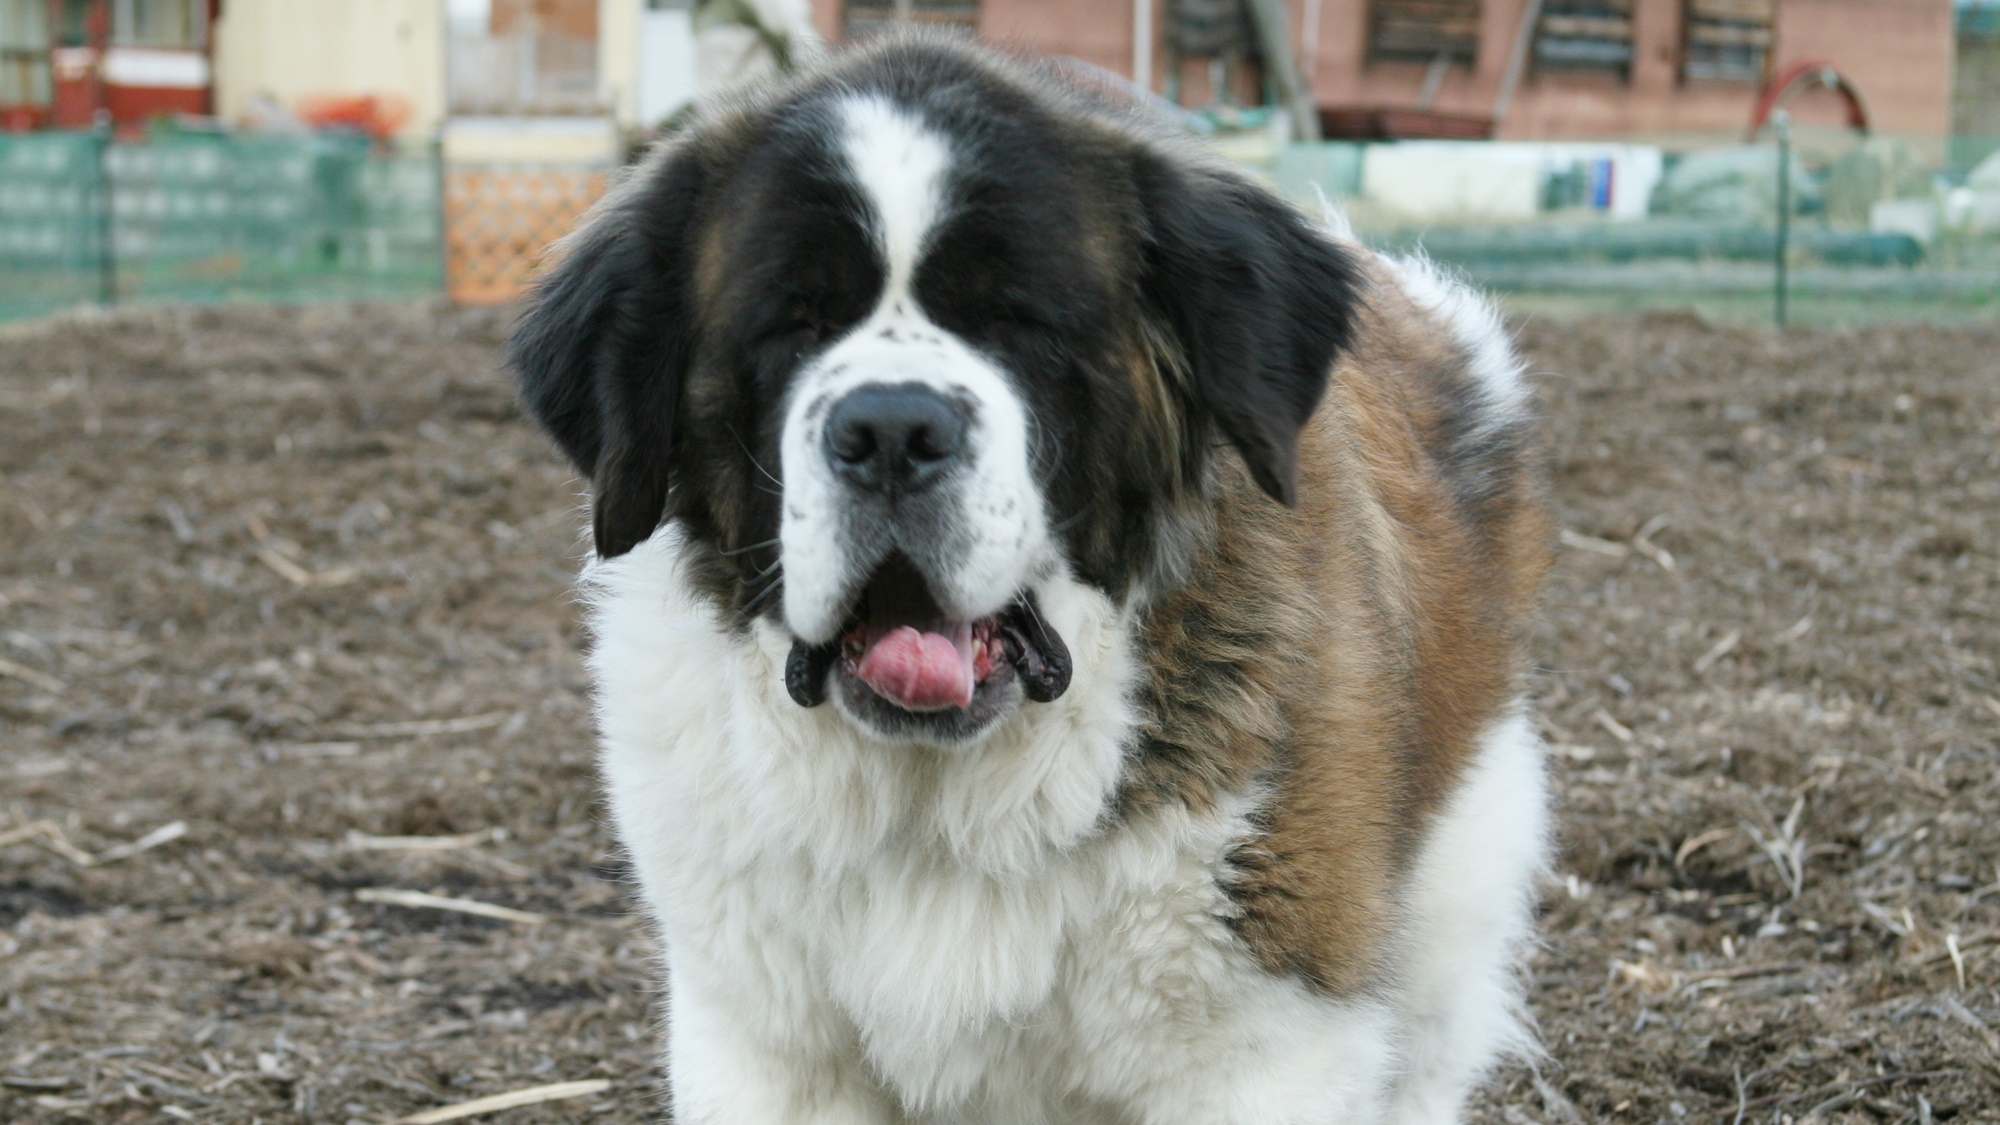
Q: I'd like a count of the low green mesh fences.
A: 2